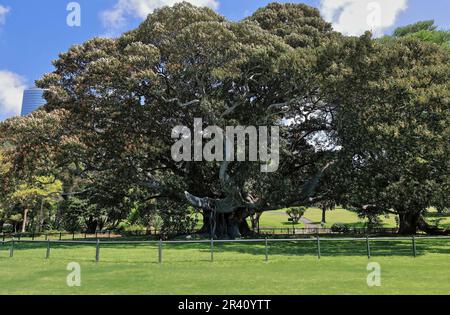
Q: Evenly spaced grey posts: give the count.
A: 9